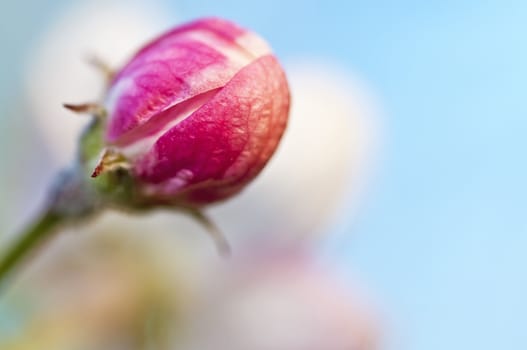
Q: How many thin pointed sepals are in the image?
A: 4